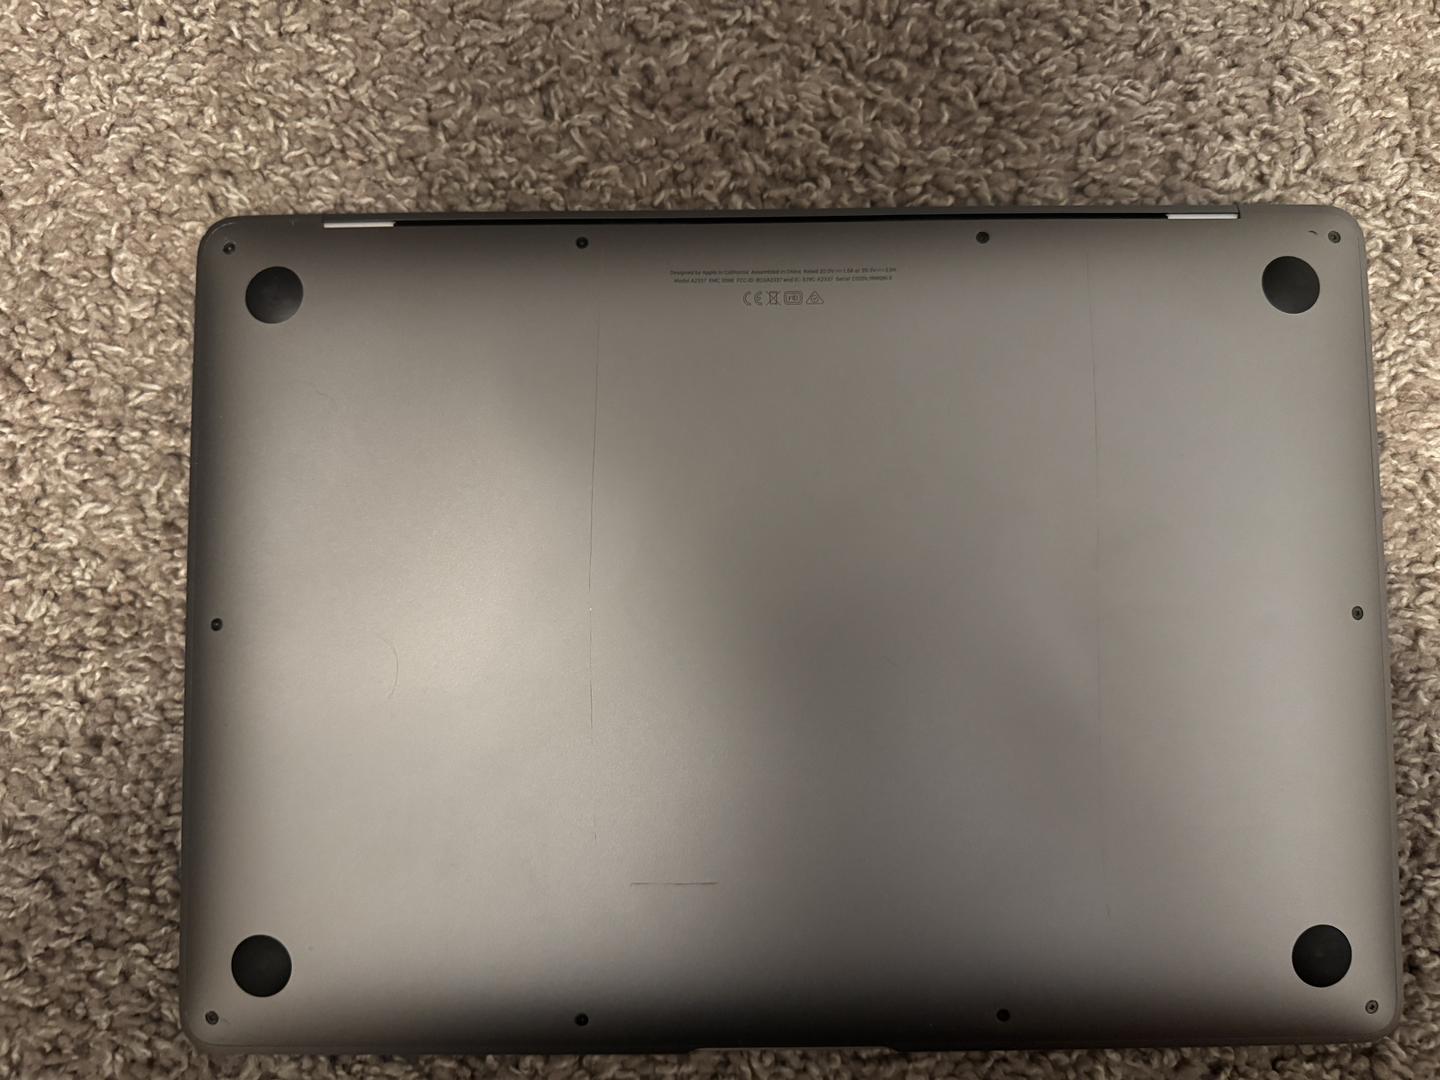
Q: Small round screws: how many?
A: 10